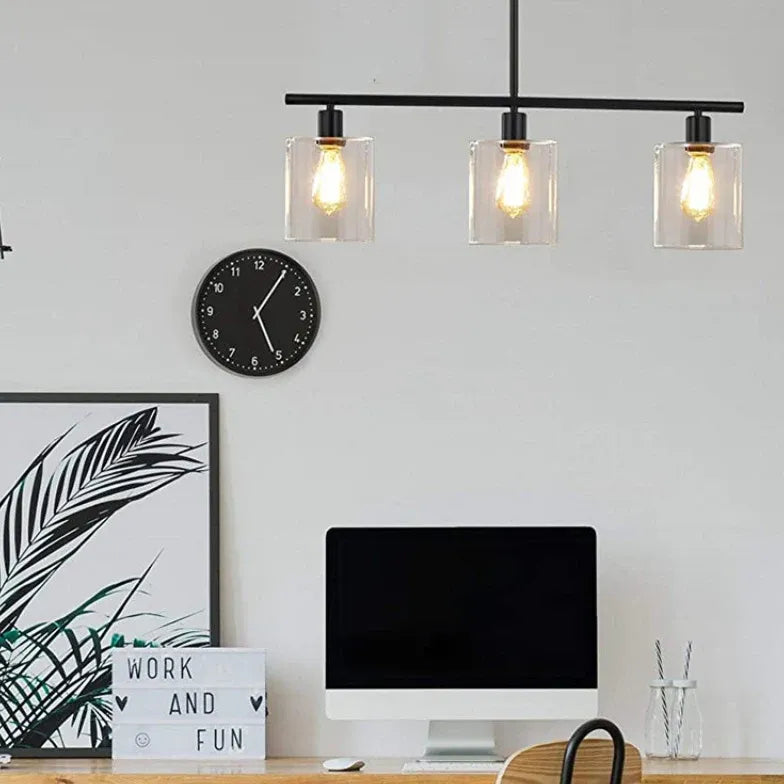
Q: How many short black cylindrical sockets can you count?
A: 3